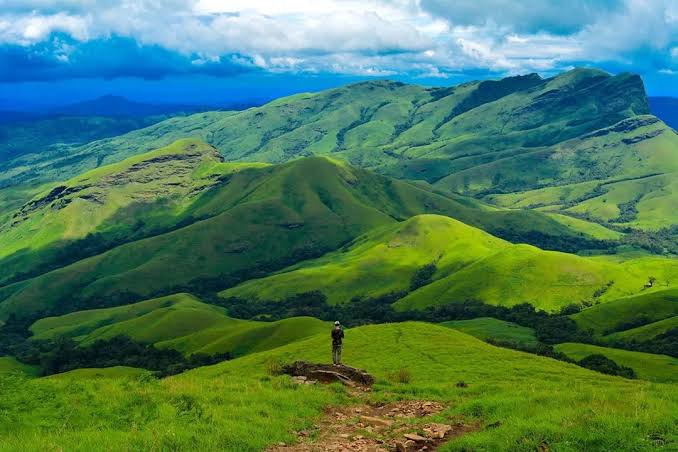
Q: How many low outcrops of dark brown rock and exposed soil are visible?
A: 1